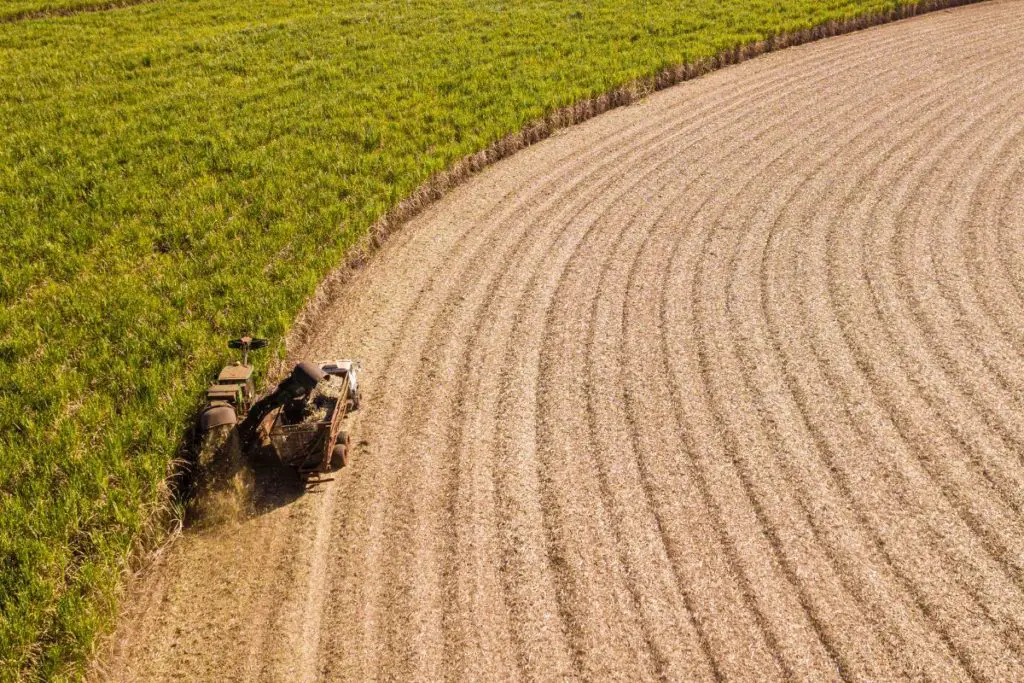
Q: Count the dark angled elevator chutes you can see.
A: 1